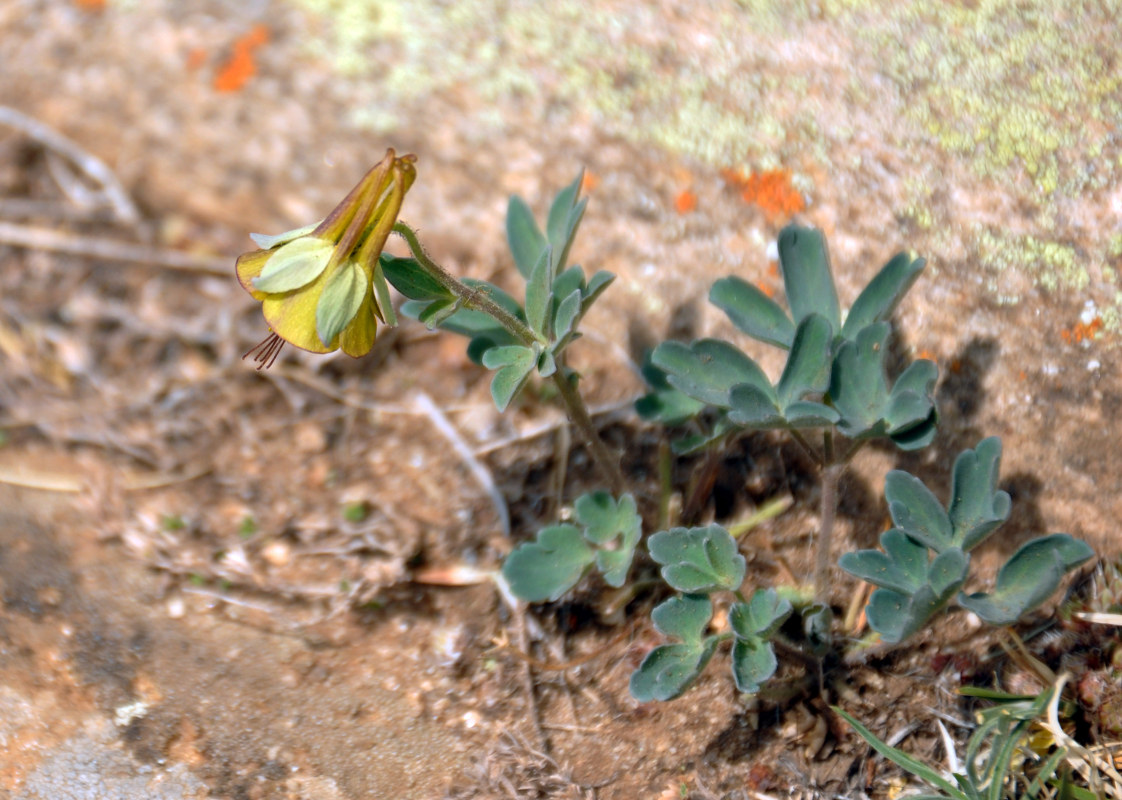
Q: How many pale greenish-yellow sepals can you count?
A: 4